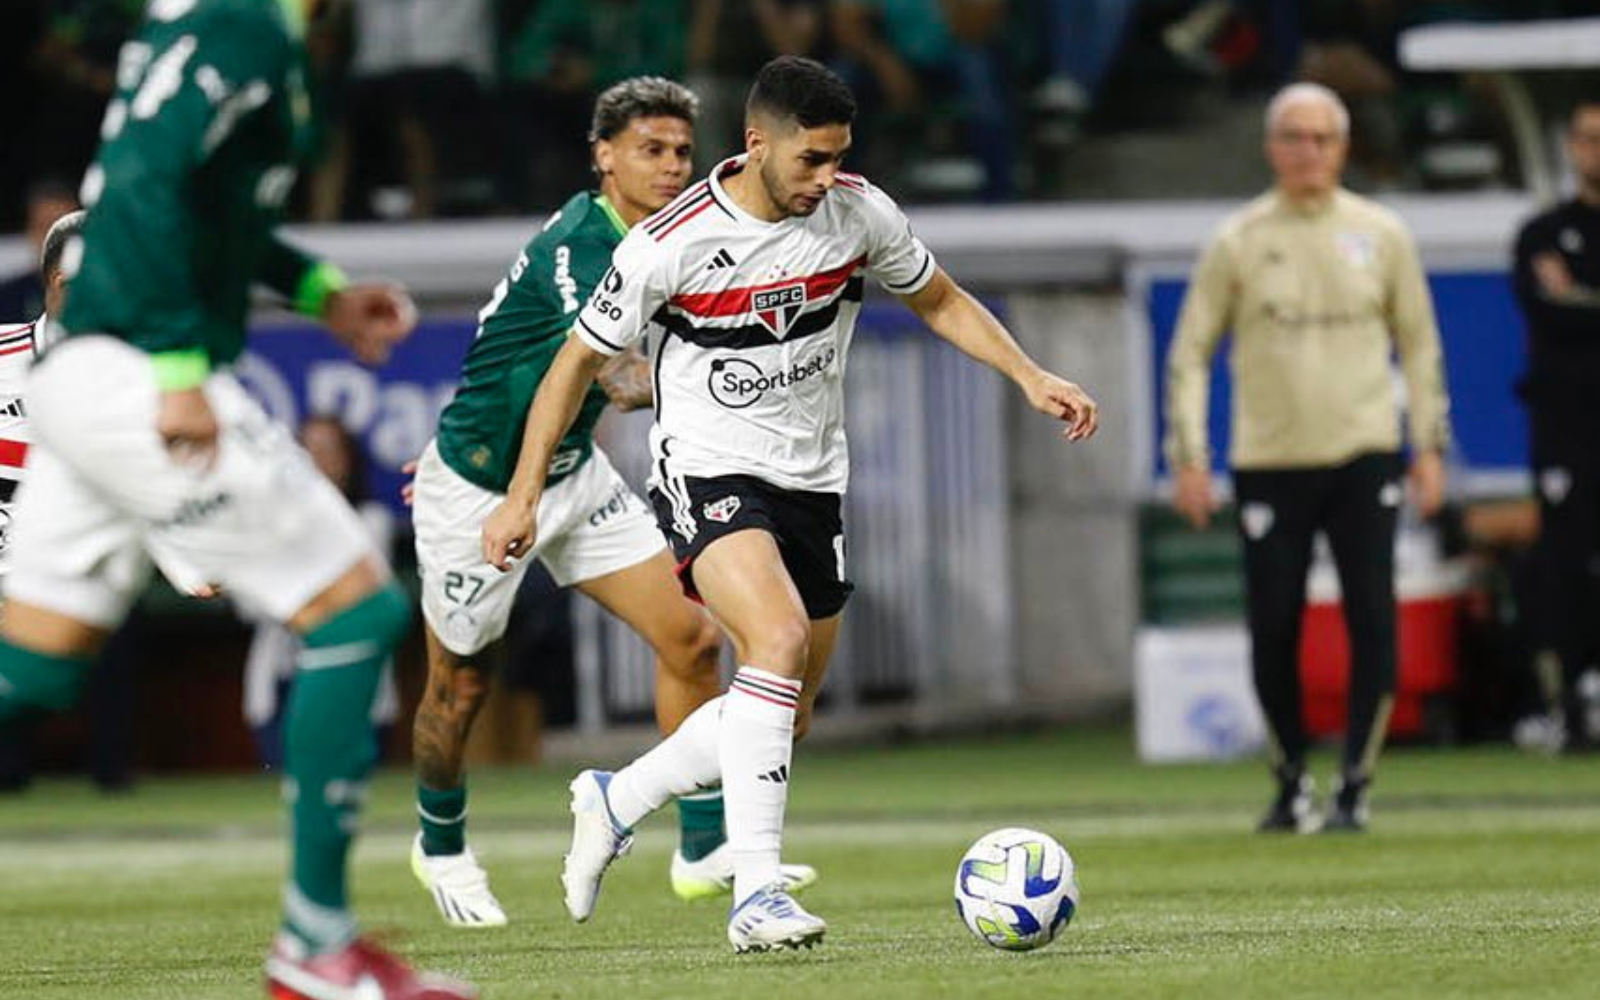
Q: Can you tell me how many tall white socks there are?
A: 2